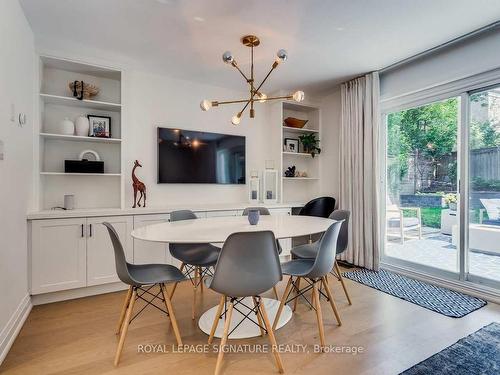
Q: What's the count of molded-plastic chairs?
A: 6